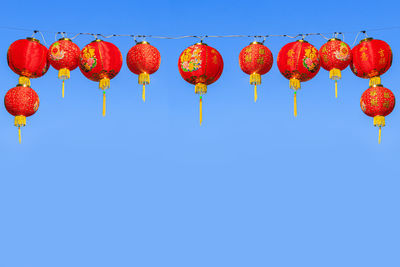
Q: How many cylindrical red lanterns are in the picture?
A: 0